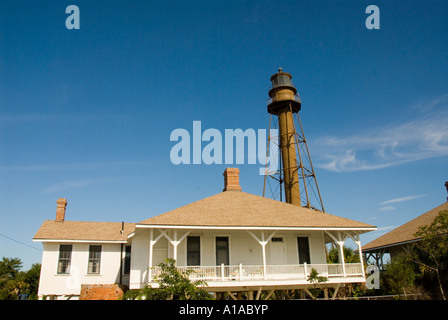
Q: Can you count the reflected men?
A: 0